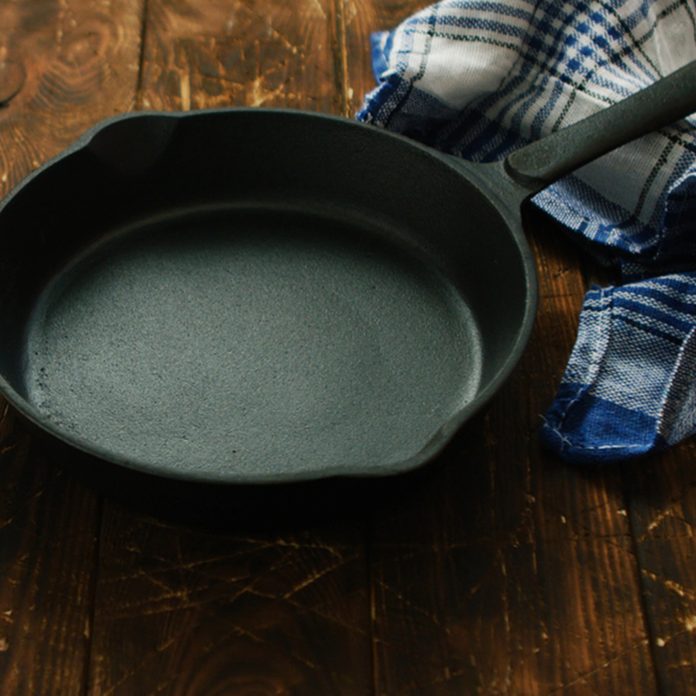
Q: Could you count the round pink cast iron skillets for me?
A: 0